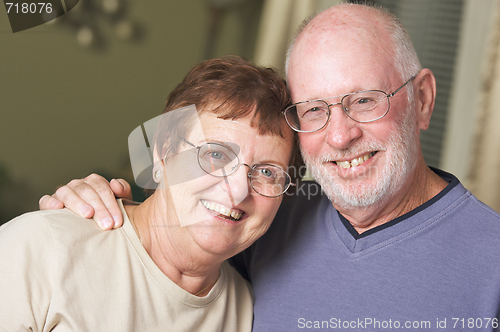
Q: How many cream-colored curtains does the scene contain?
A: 2